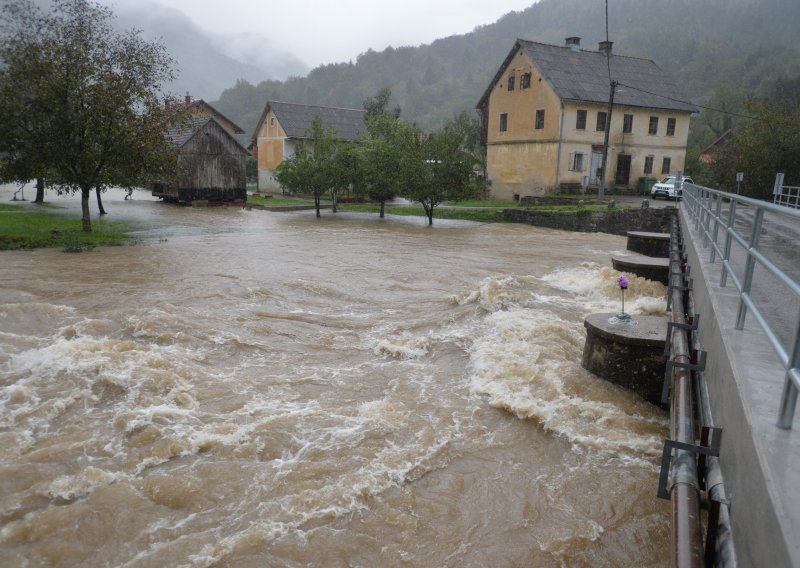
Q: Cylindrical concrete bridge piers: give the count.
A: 3